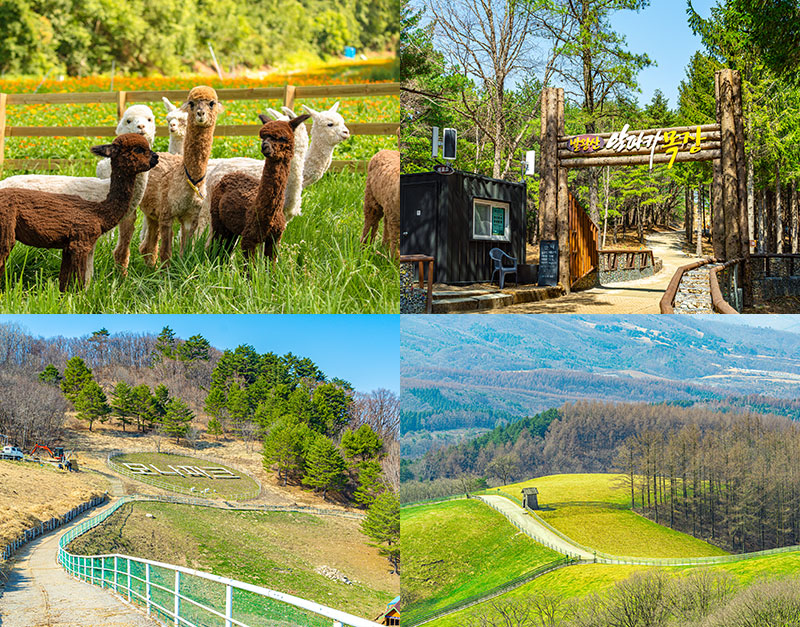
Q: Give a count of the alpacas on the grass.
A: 8